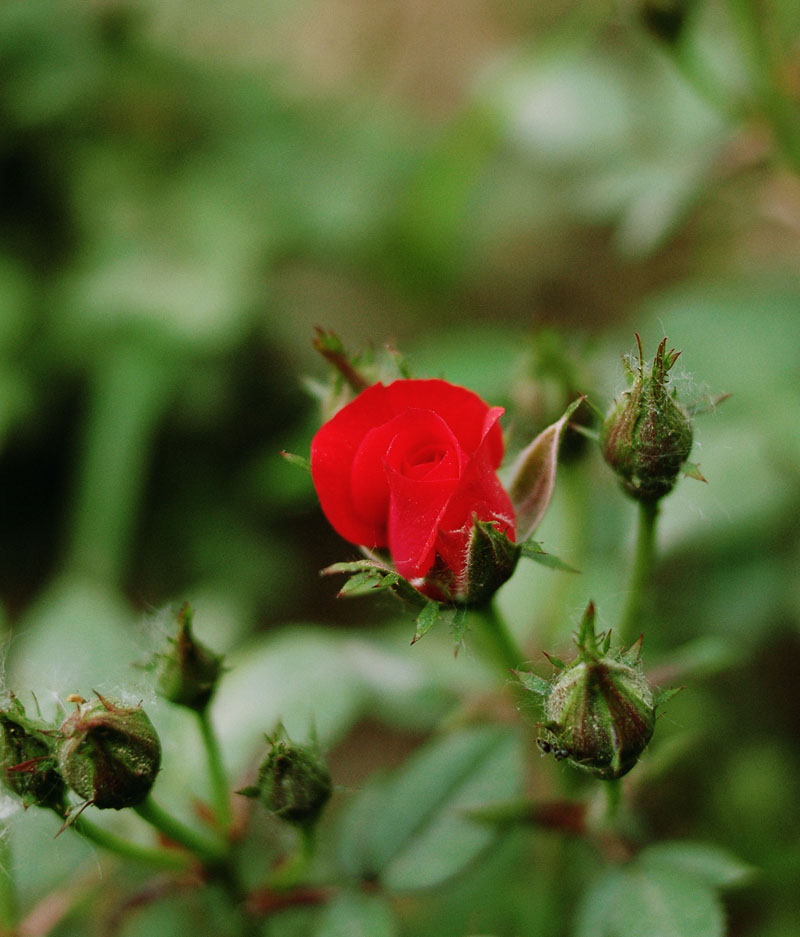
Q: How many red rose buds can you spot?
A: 1